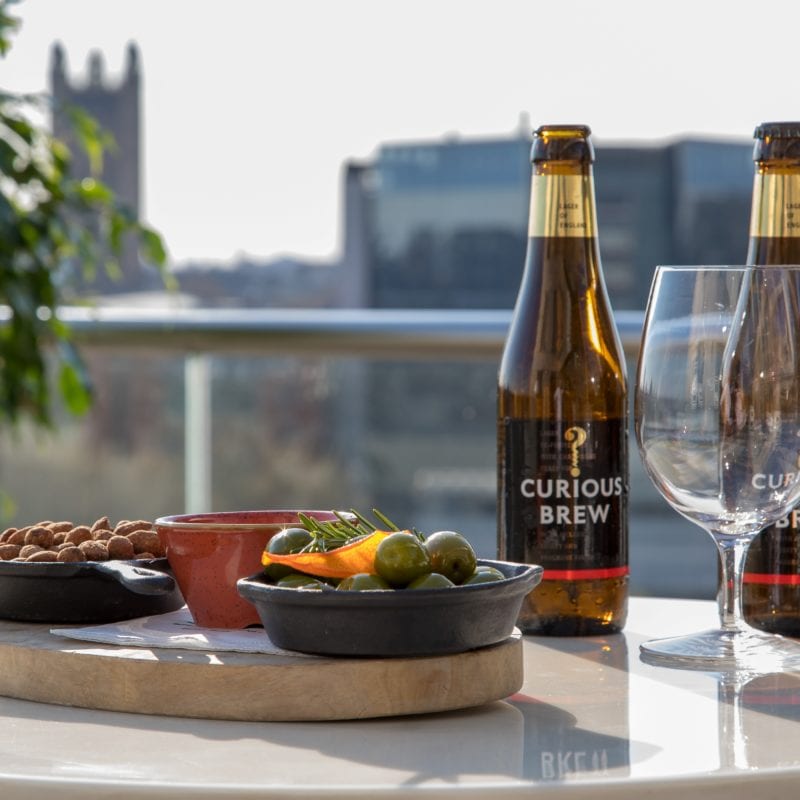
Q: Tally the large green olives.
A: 7